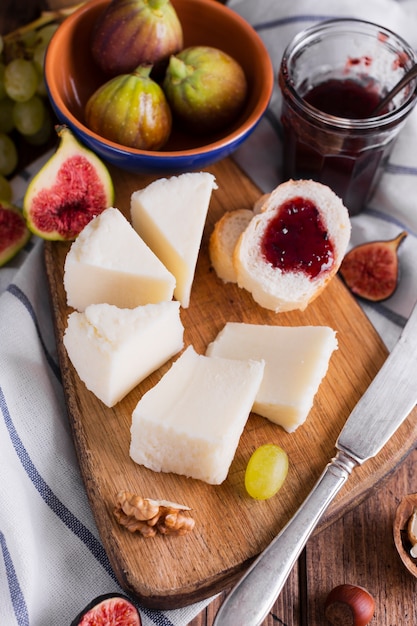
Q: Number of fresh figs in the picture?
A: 7